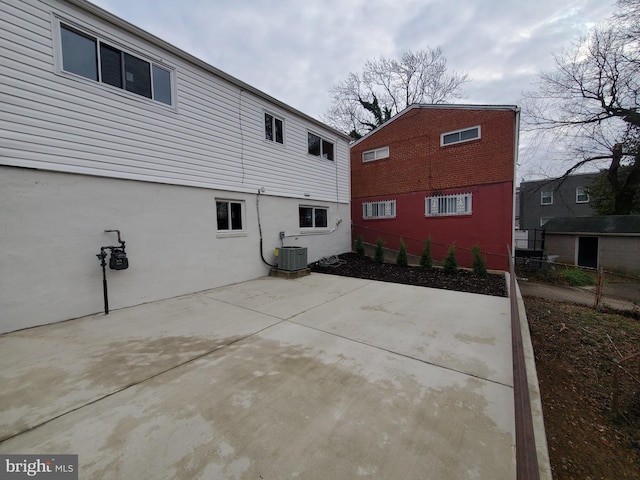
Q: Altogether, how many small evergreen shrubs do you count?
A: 6